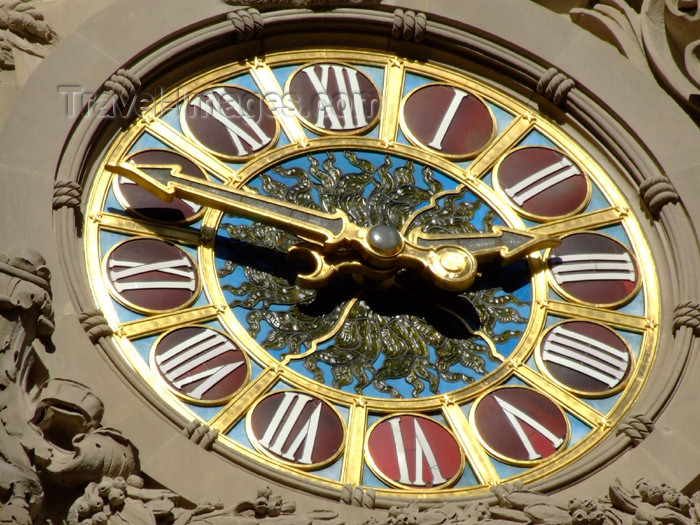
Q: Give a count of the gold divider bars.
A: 12